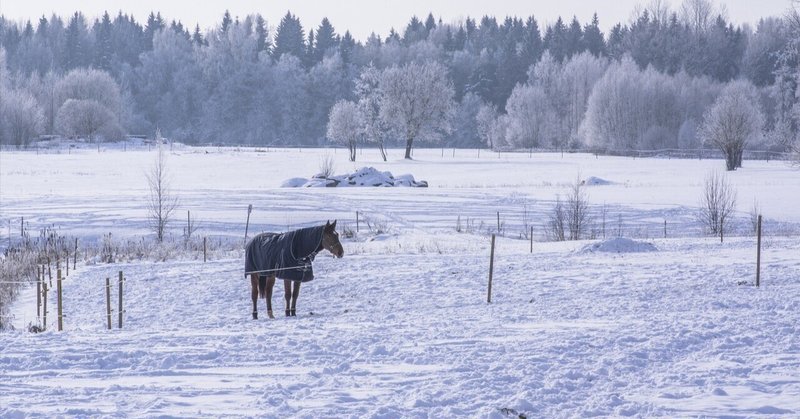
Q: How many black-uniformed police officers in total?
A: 0